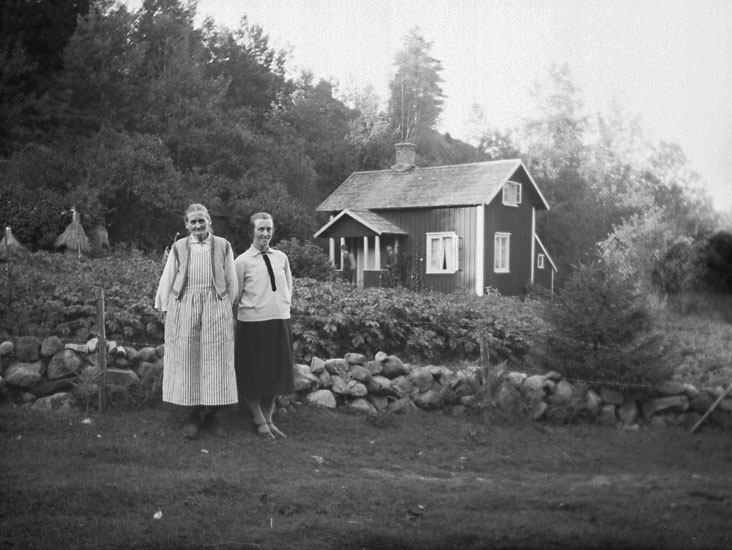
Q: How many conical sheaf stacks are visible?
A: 3